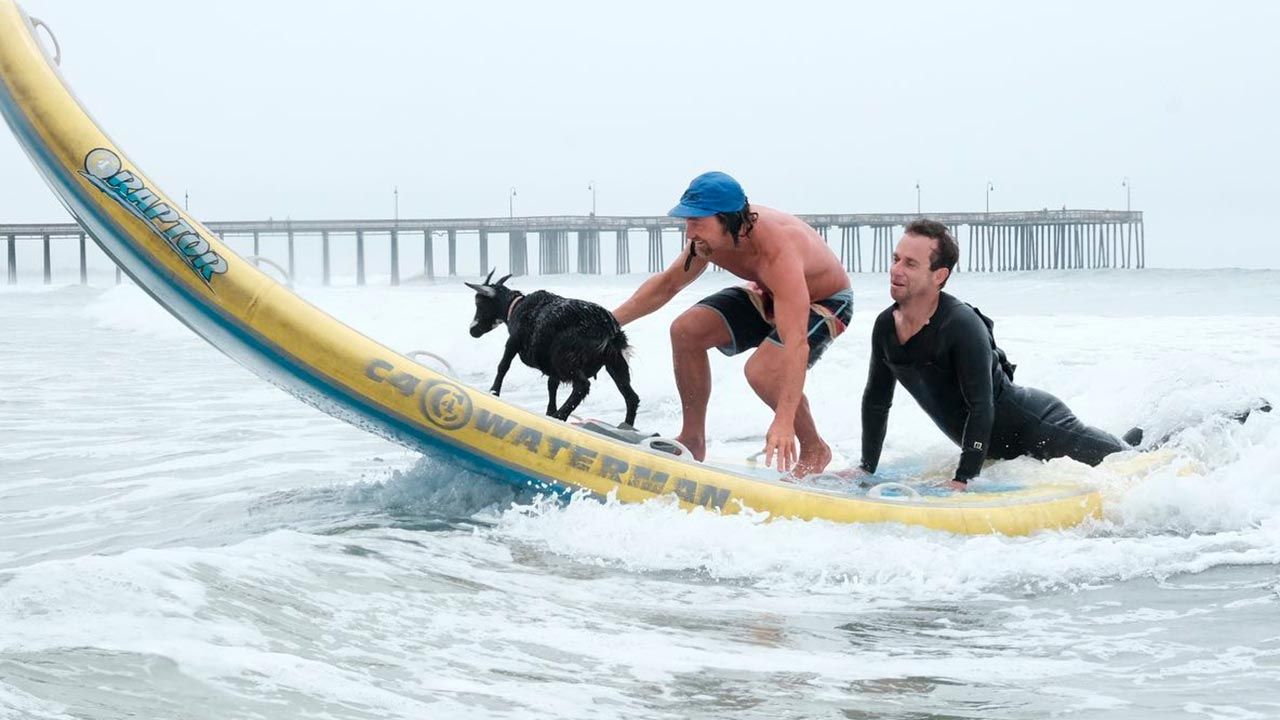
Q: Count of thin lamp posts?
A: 7